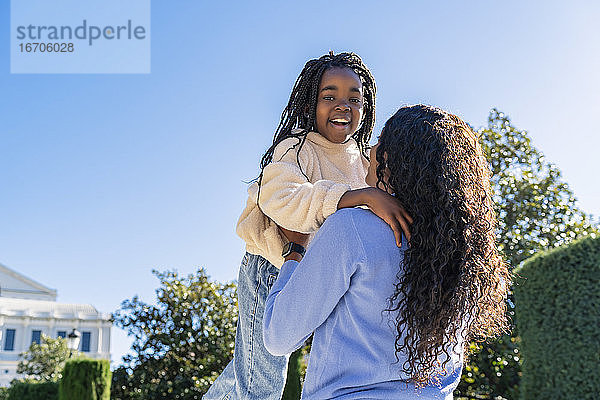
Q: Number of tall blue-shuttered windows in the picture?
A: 4